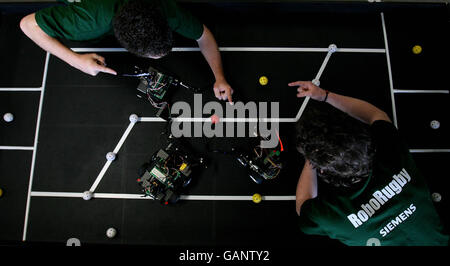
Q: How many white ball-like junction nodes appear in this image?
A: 5